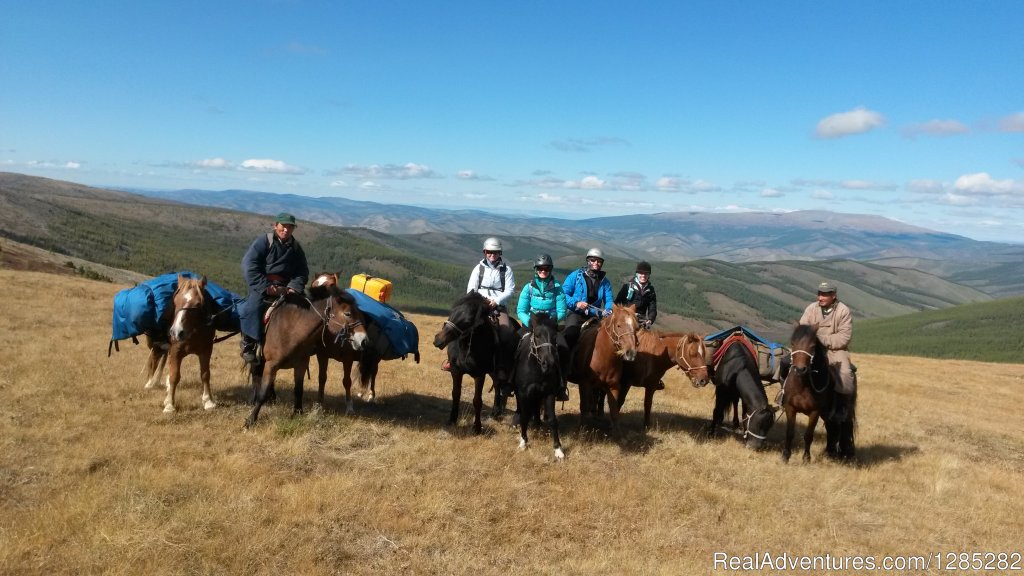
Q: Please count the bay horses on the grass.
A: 2